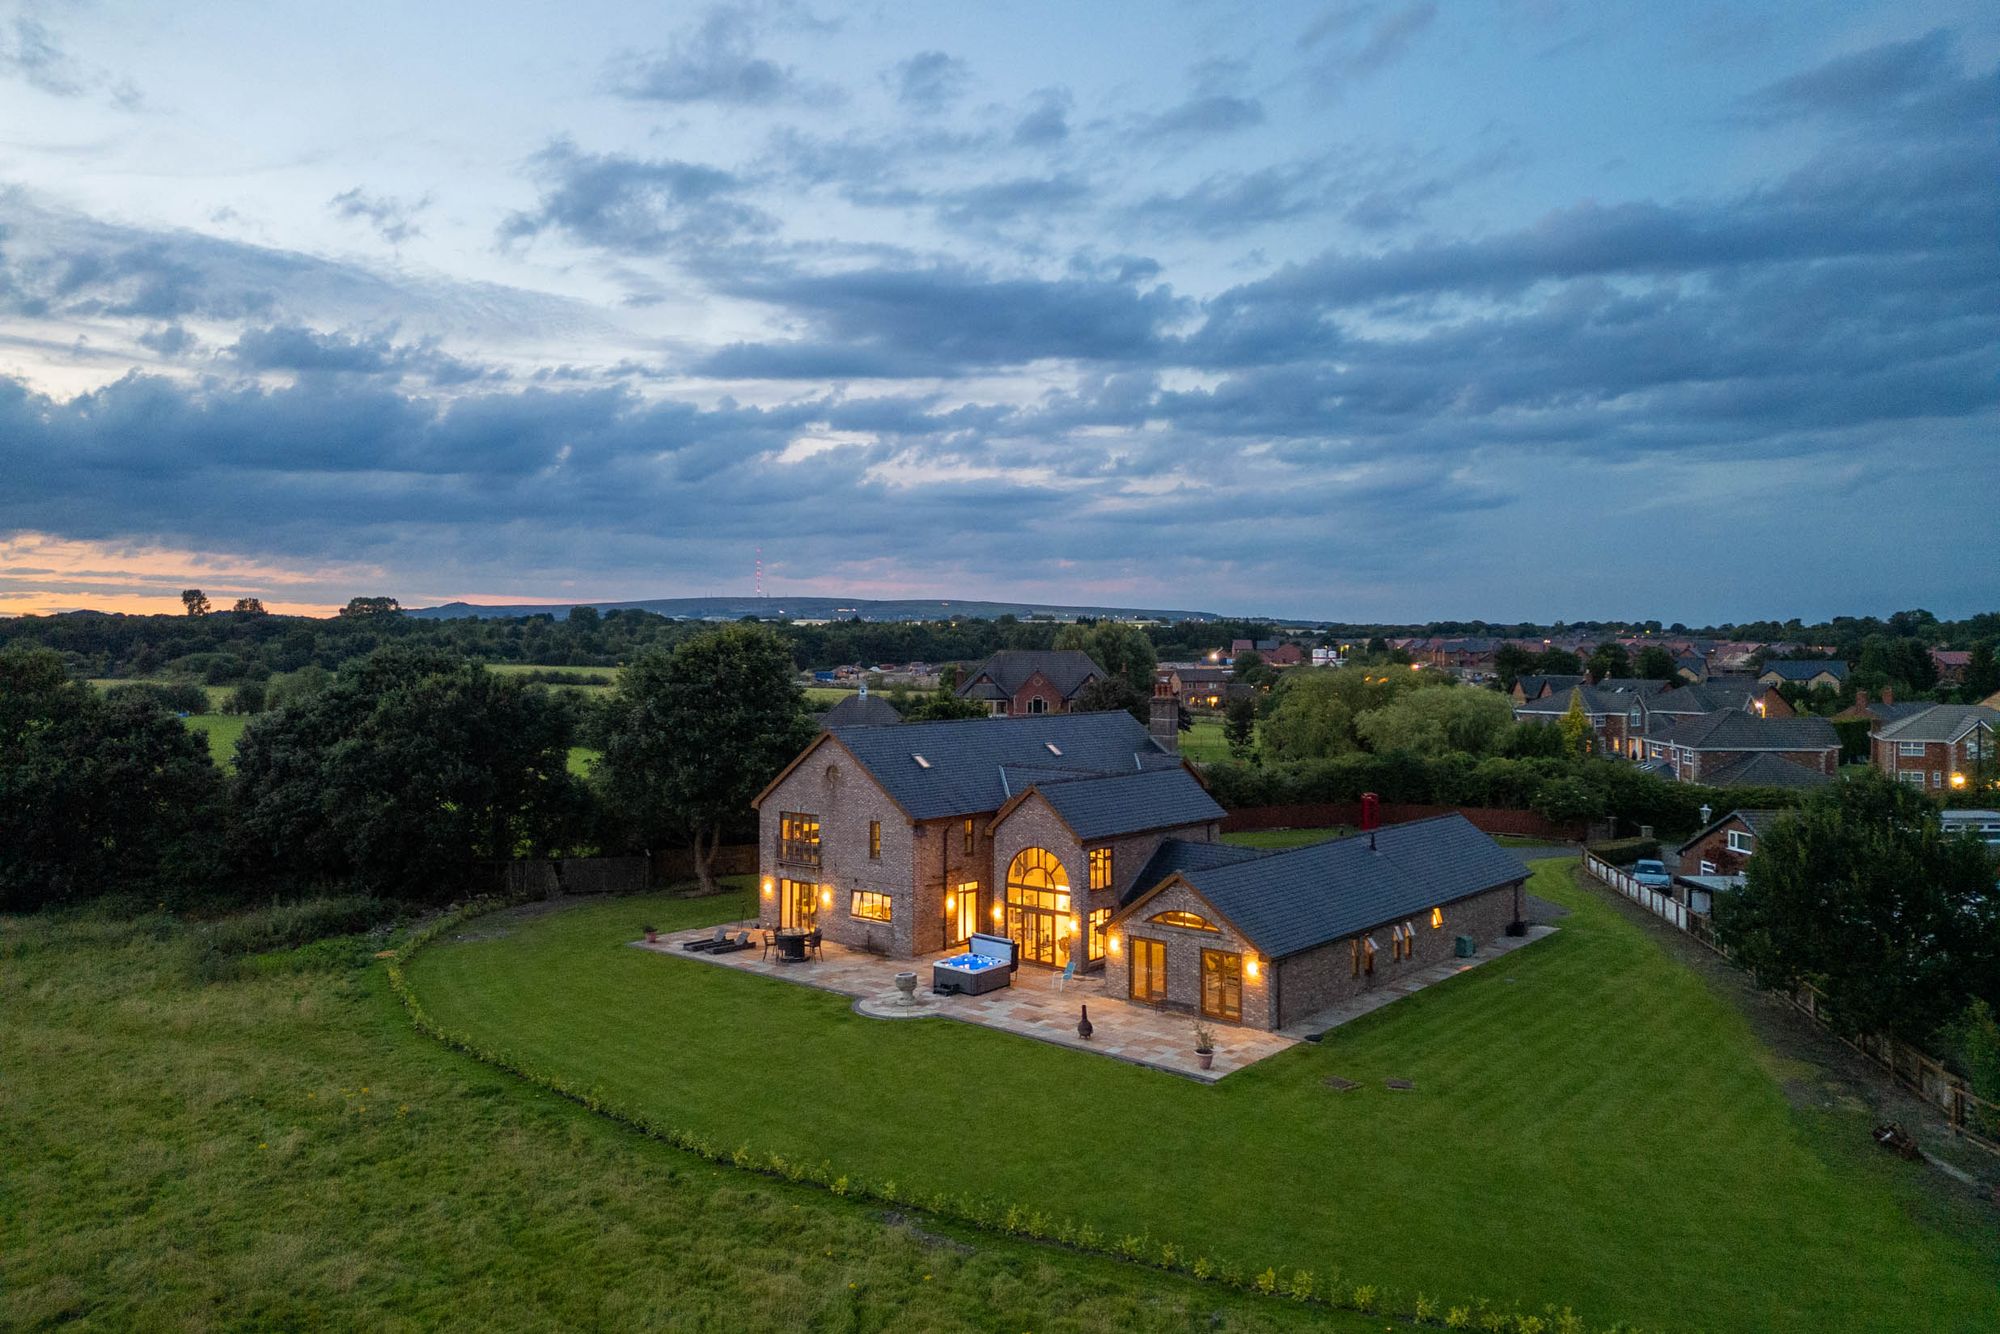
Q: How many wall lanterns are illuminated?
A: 7